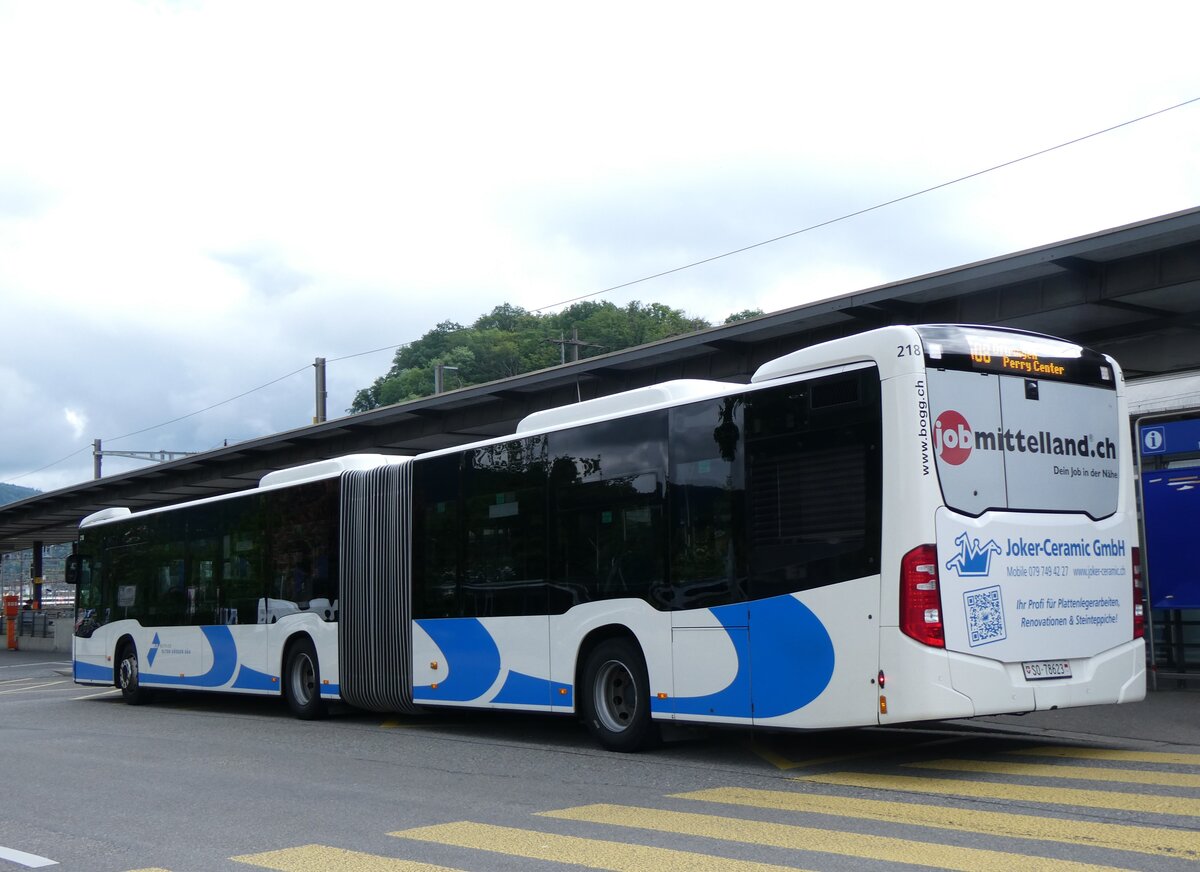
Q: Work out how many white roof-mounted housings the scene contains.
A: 4